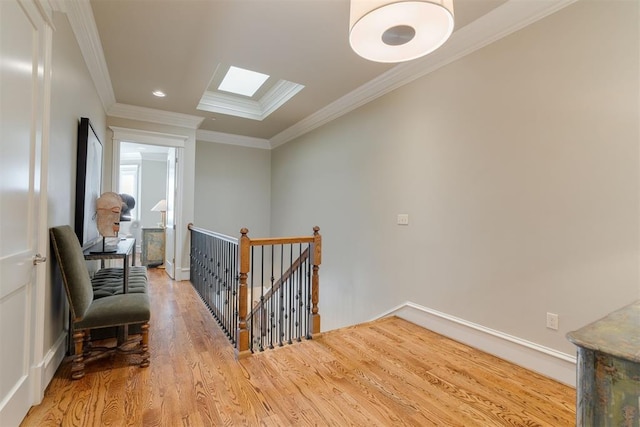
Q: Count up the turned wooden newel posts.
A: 2